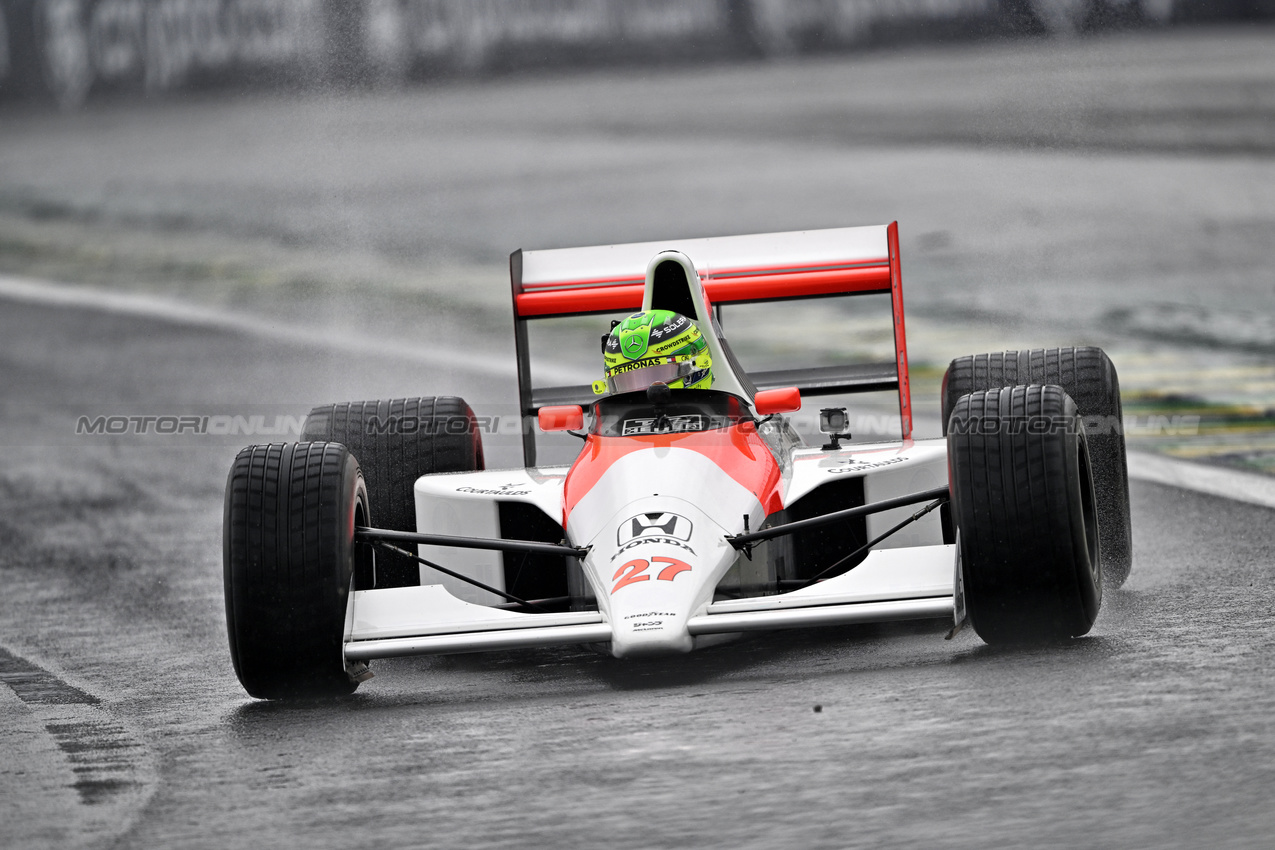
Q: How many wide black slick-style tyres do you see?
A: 4